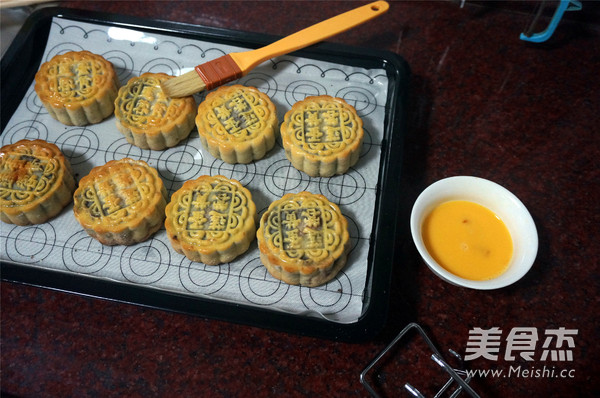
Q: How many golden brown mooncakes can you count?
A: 8